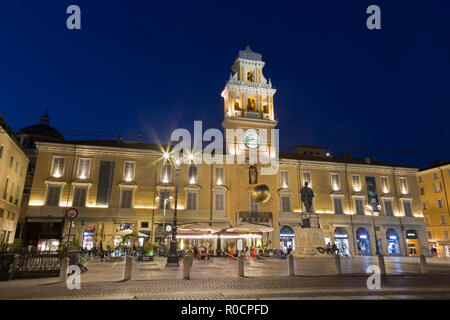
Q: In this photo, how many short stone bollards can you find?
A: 8